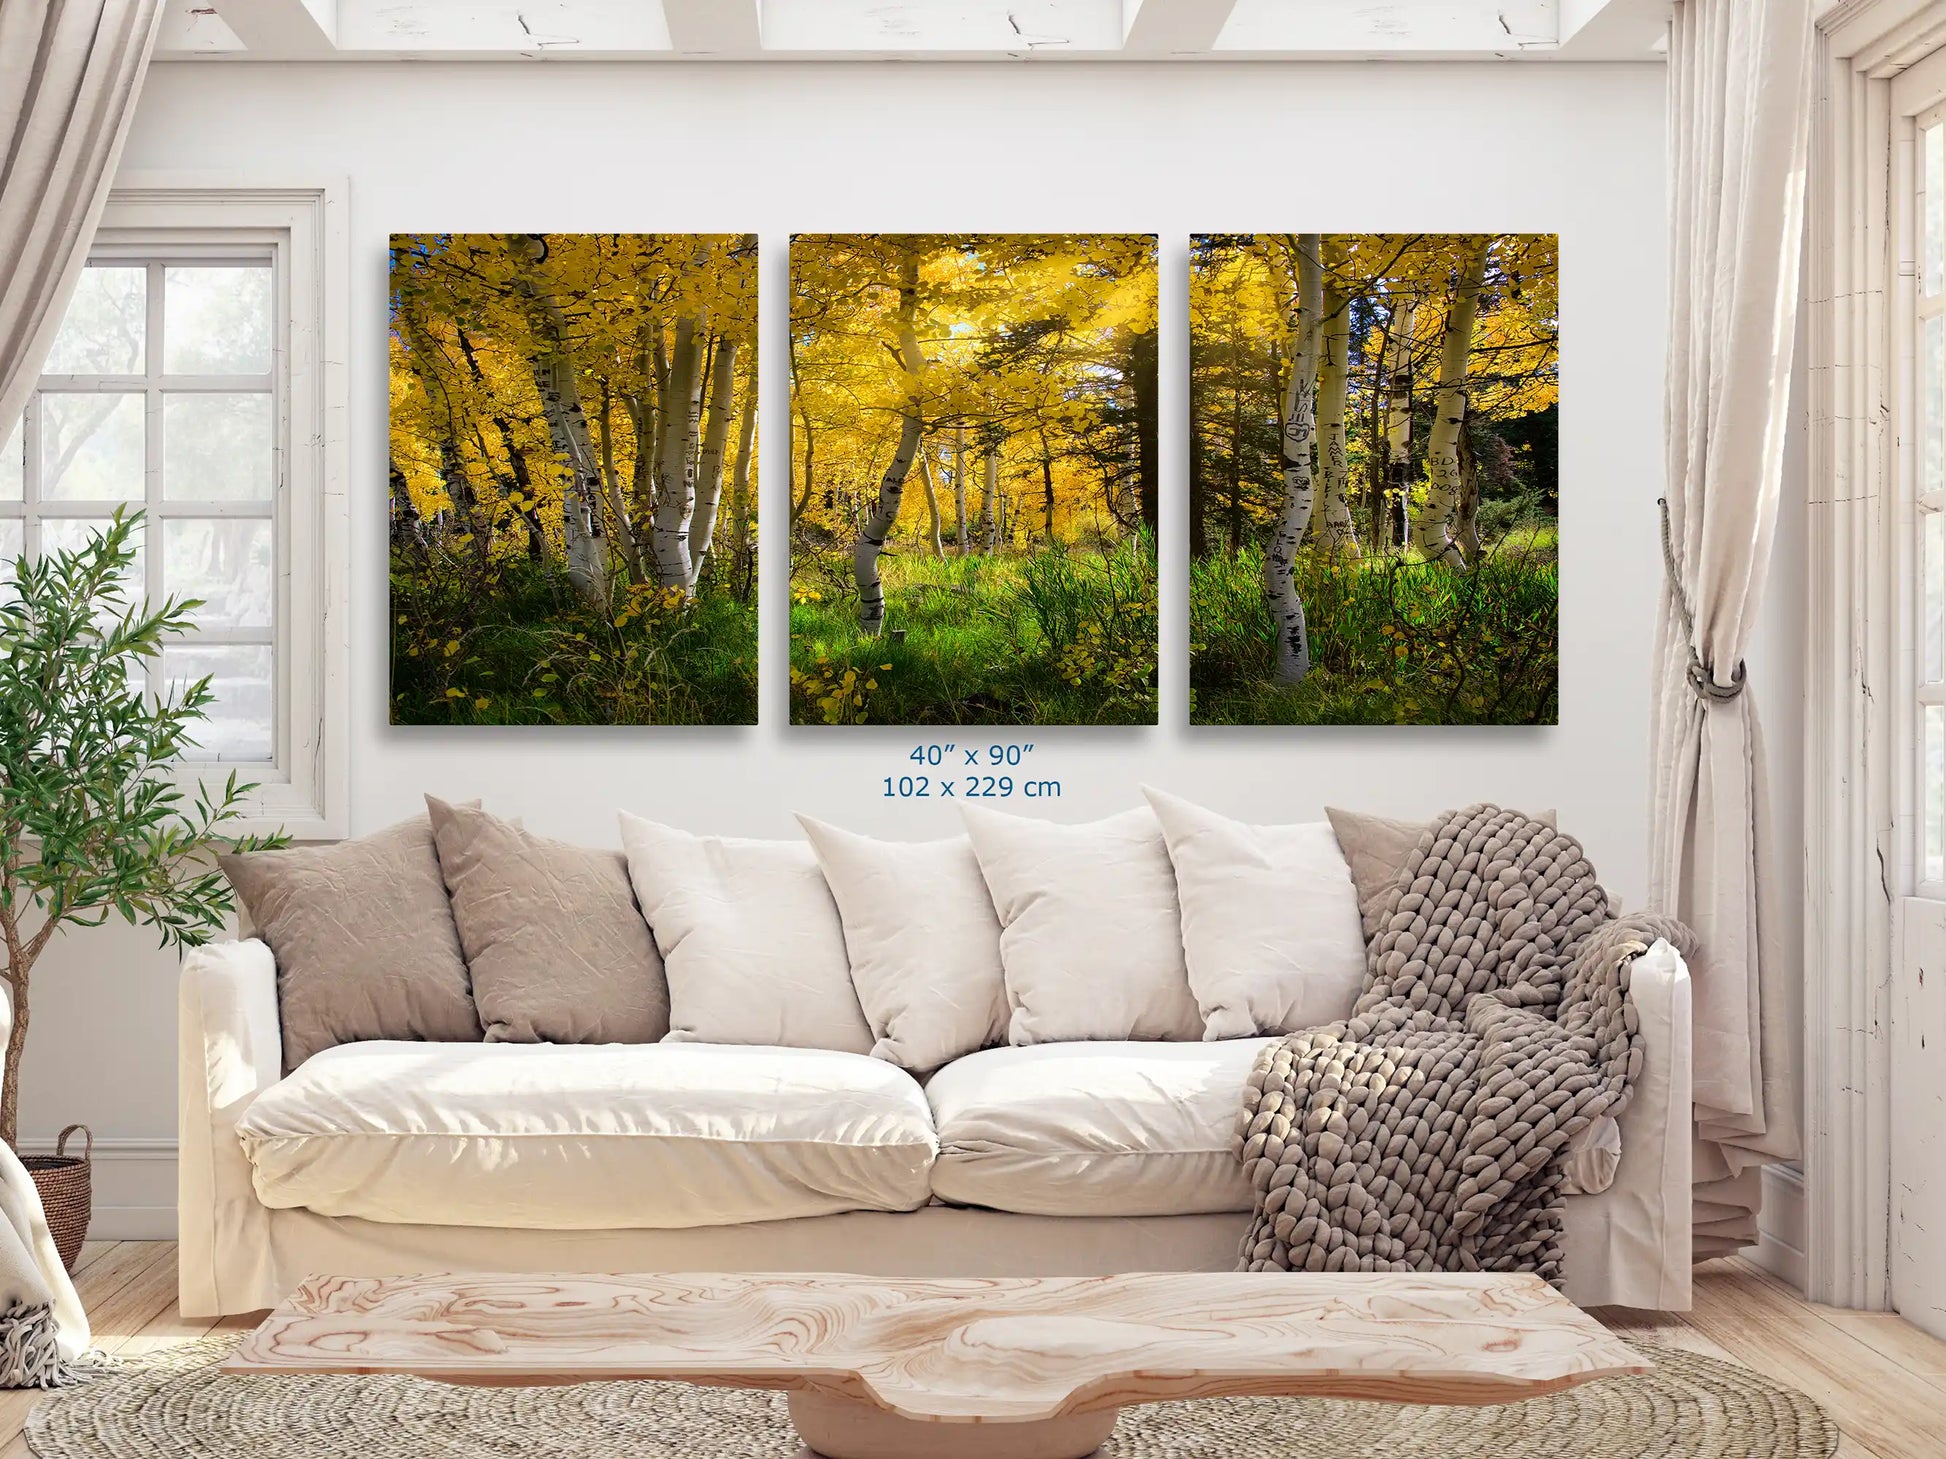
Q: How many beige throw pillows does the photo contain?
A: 3